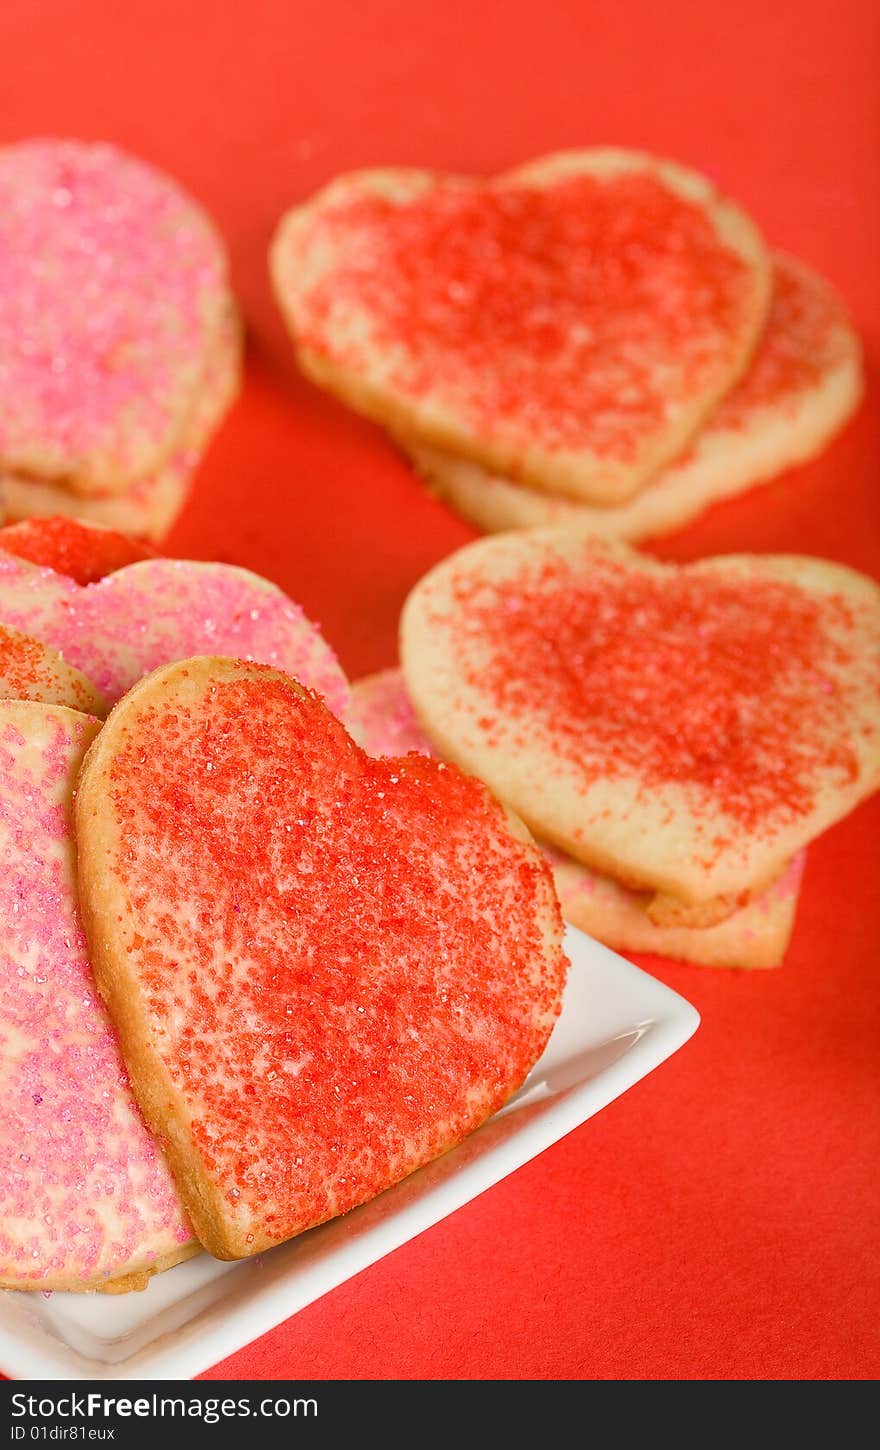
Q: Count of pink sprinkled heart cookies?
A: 5